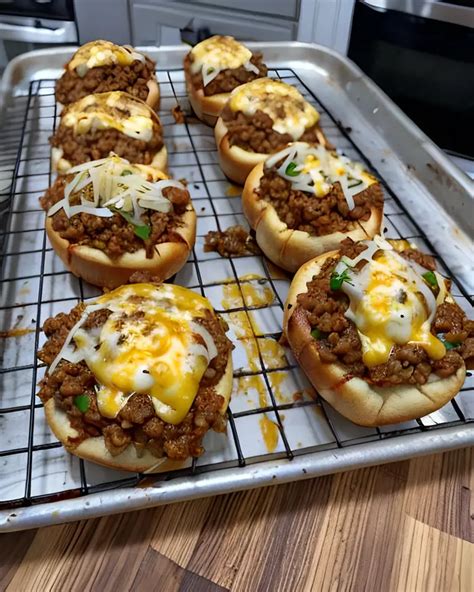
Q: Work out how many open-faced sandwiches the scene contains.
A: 8